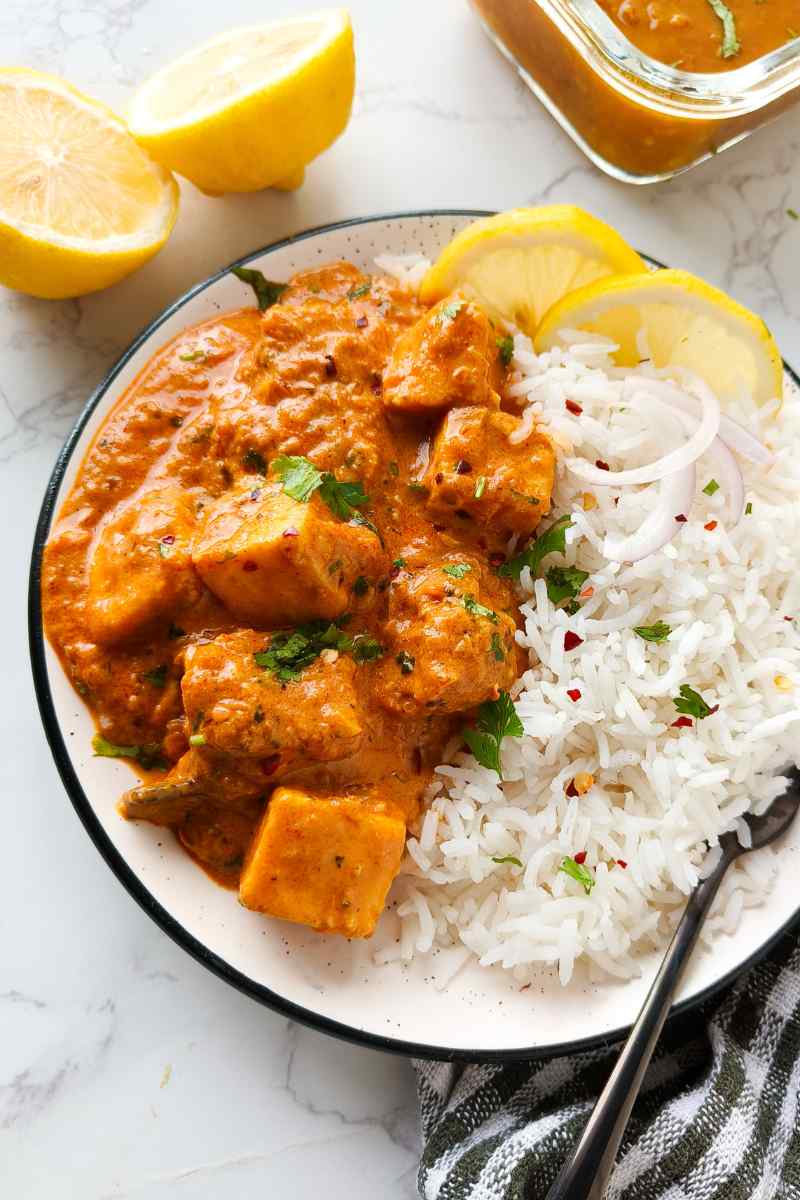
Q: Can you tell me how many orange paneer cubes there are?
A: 7